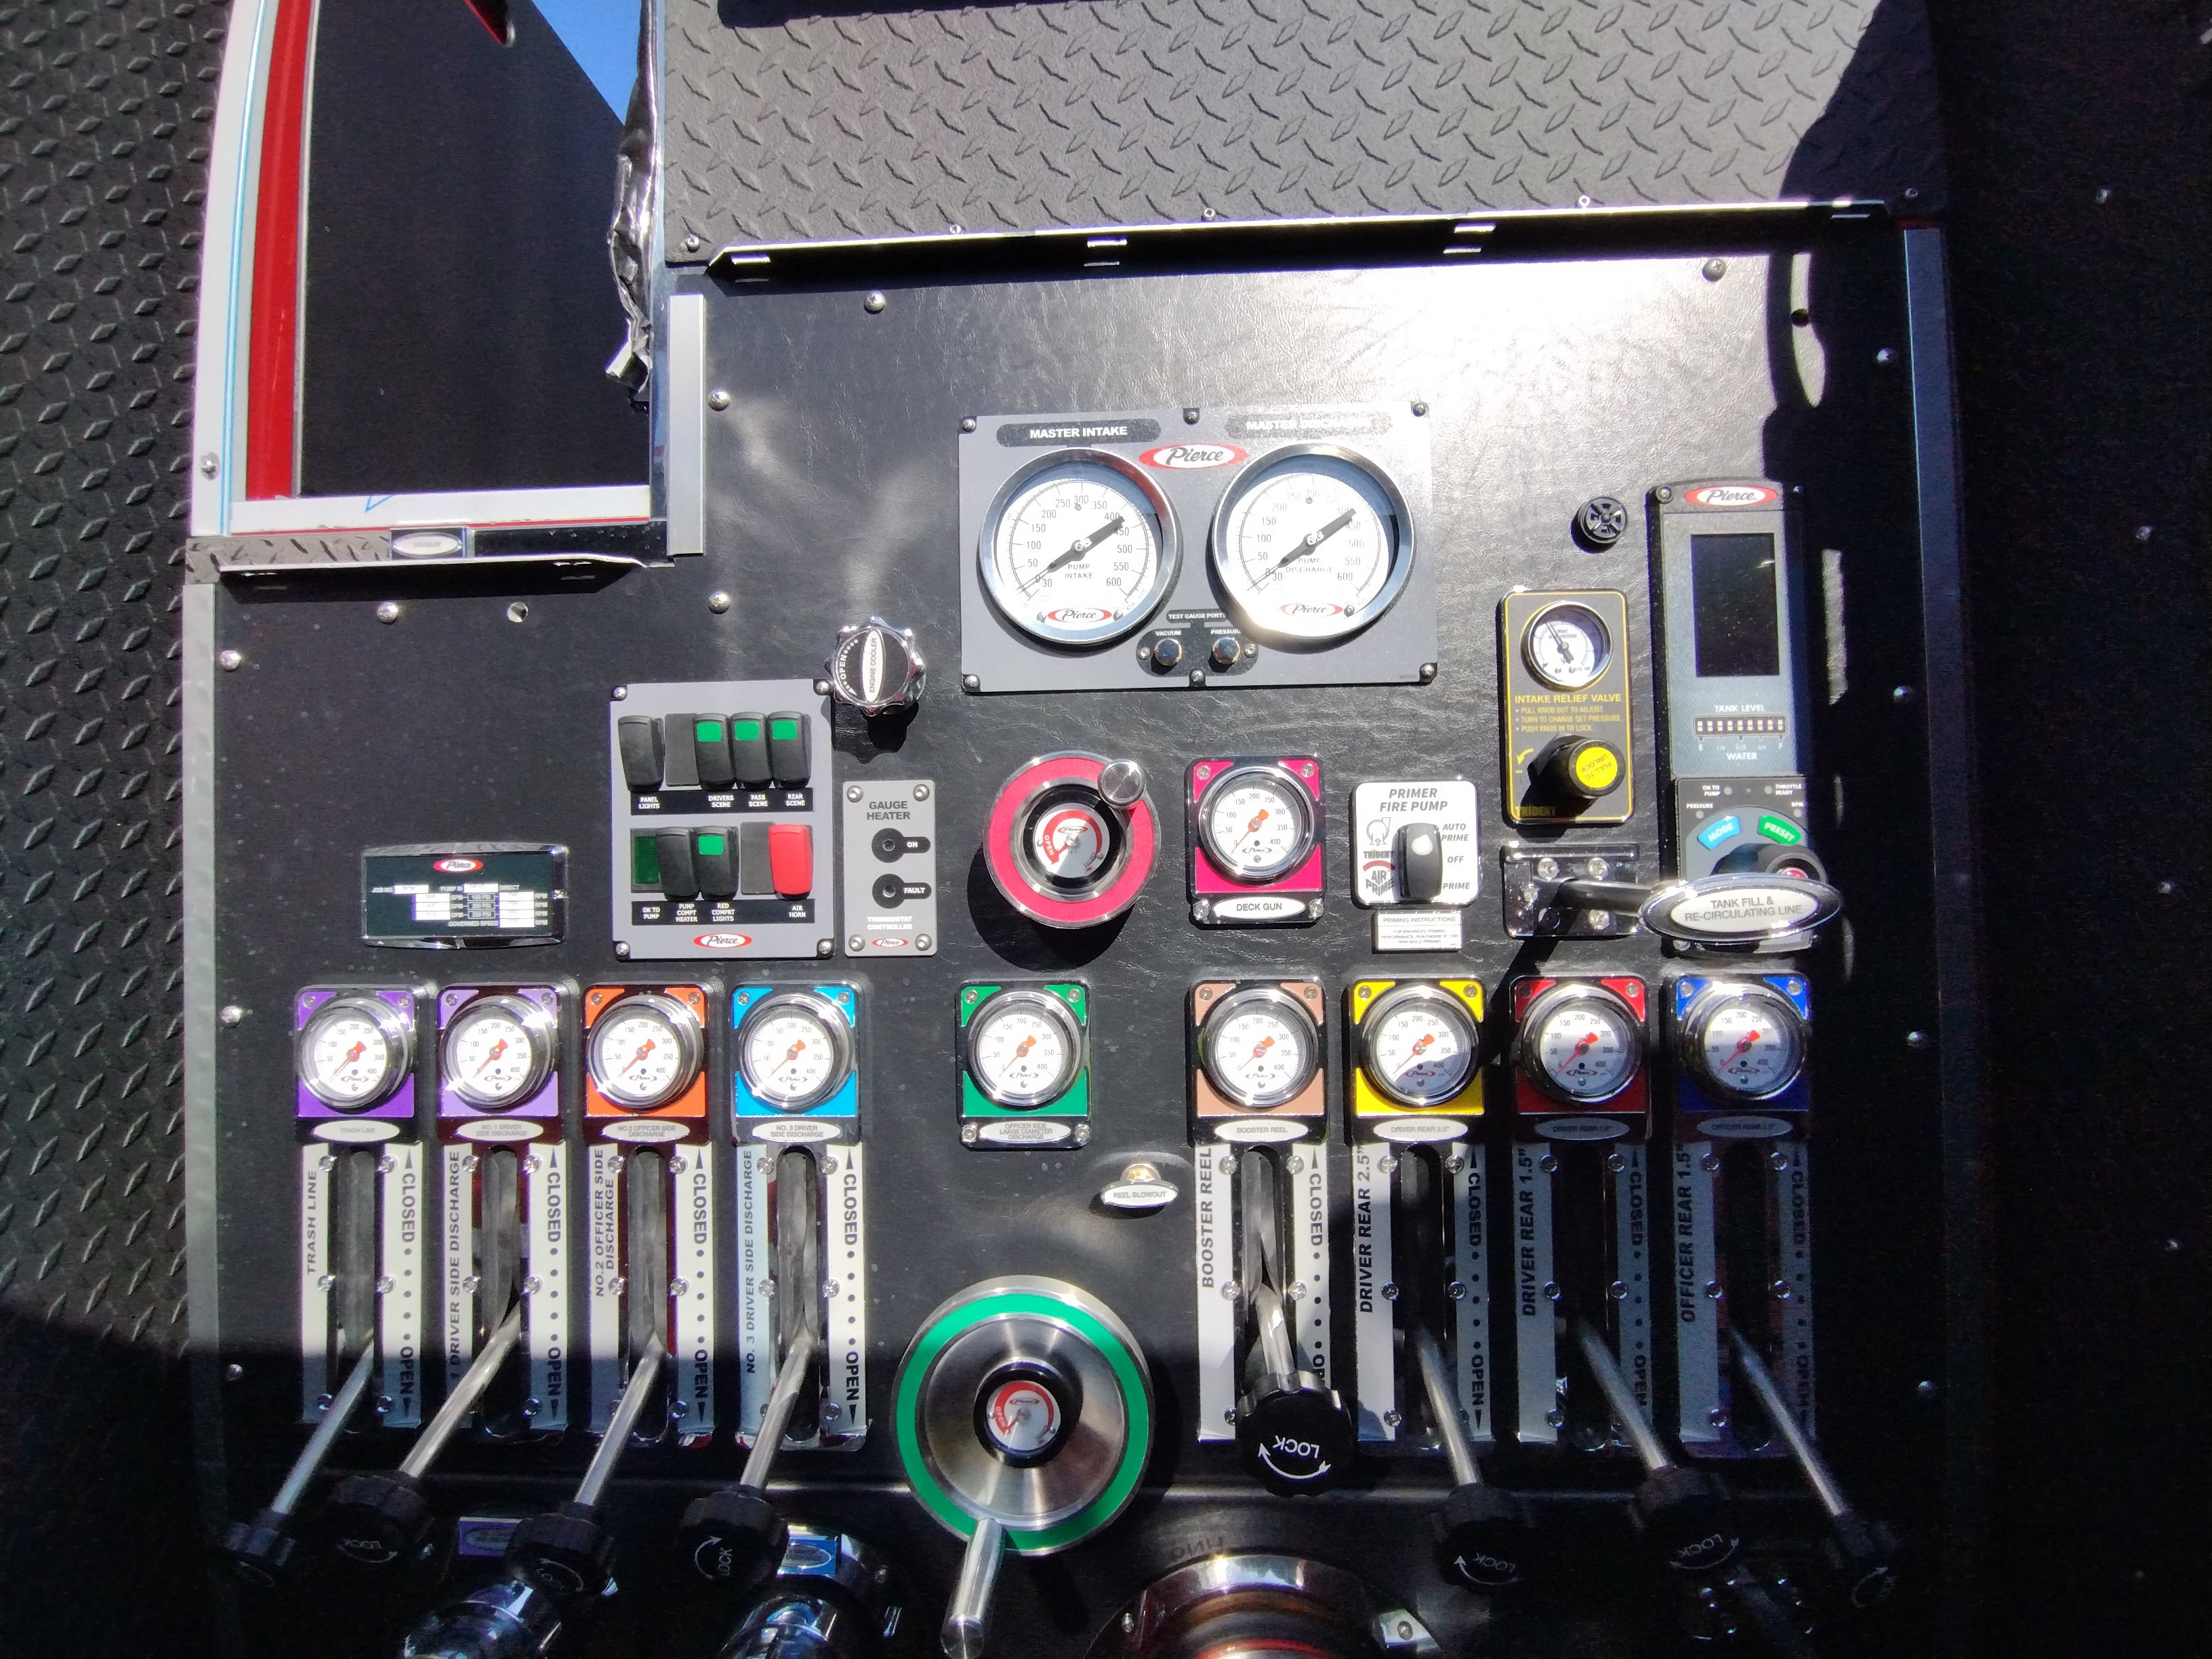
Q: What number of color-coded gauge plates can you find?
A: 10